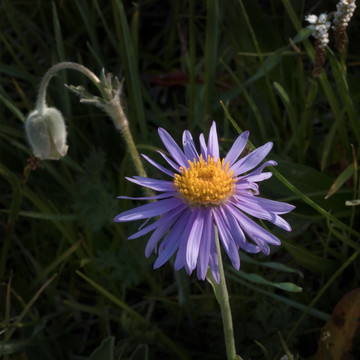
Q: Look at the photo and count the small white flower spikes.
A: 2